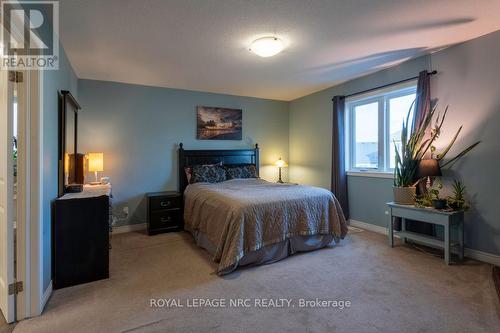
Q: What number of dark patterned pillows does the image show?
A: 2